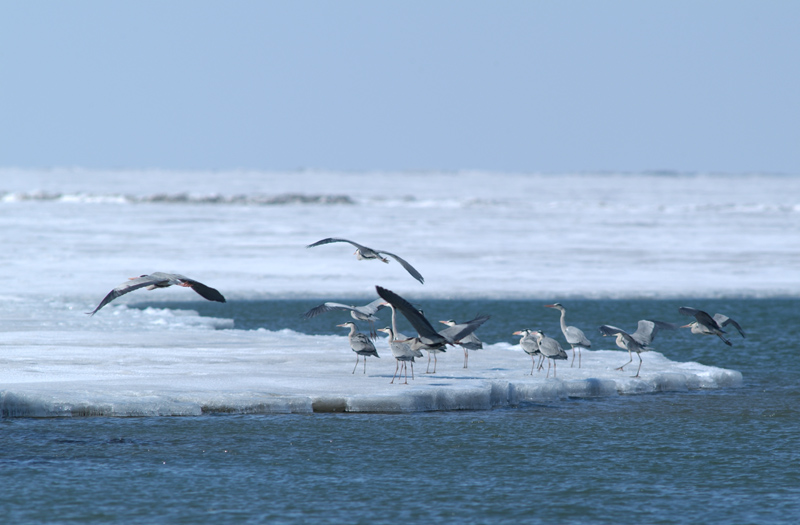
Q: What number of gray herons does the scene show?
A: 14